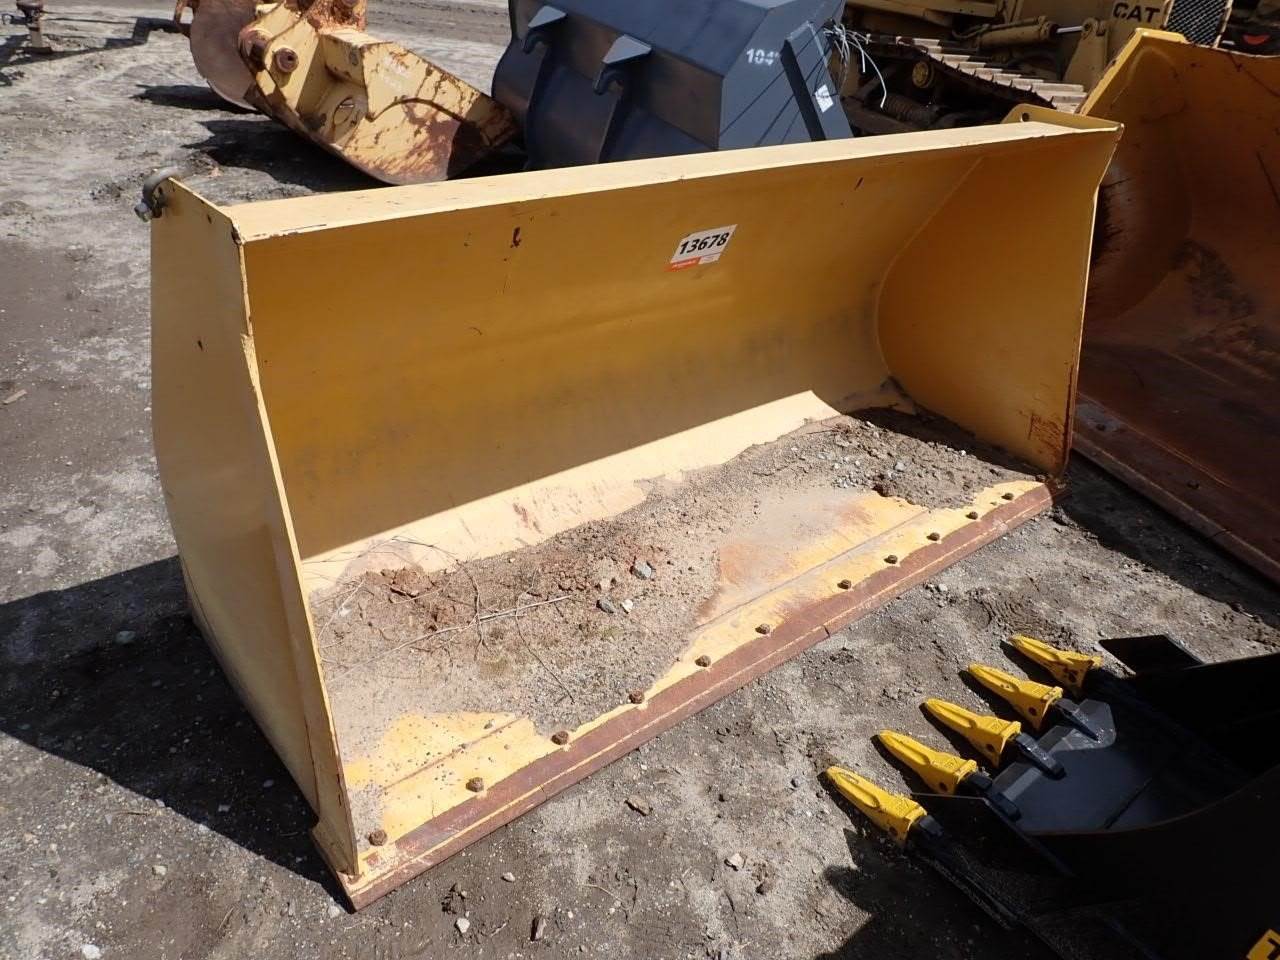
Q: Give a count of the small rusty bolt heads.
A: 11